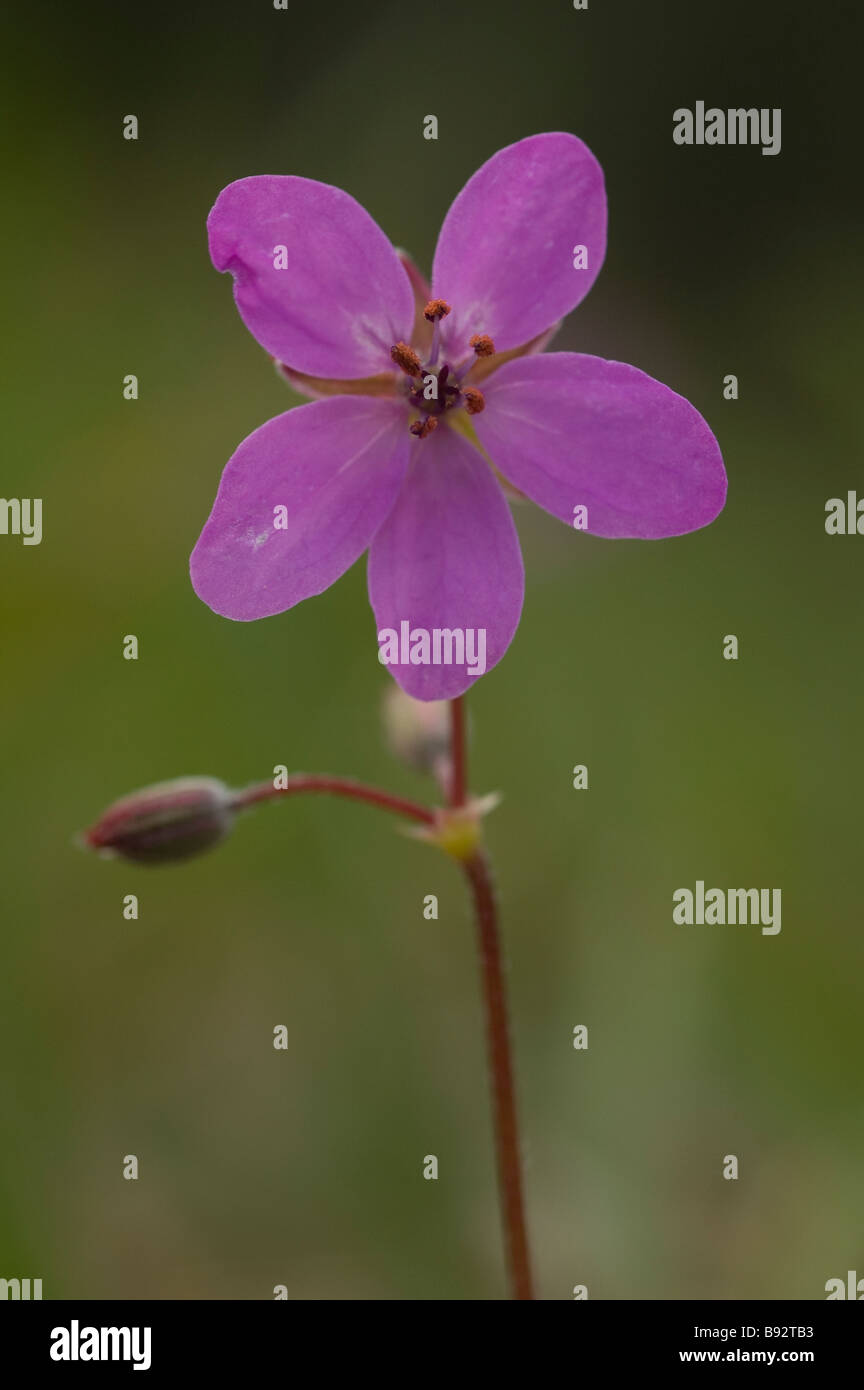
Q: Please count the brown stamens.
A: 5